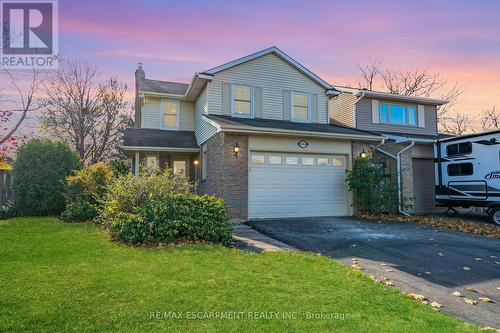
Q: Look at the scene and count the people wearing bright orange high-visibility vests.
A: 0